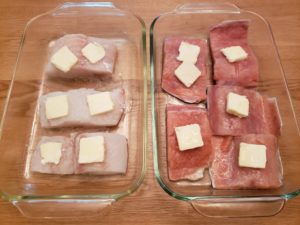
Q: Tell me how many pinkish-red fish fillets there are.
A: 5